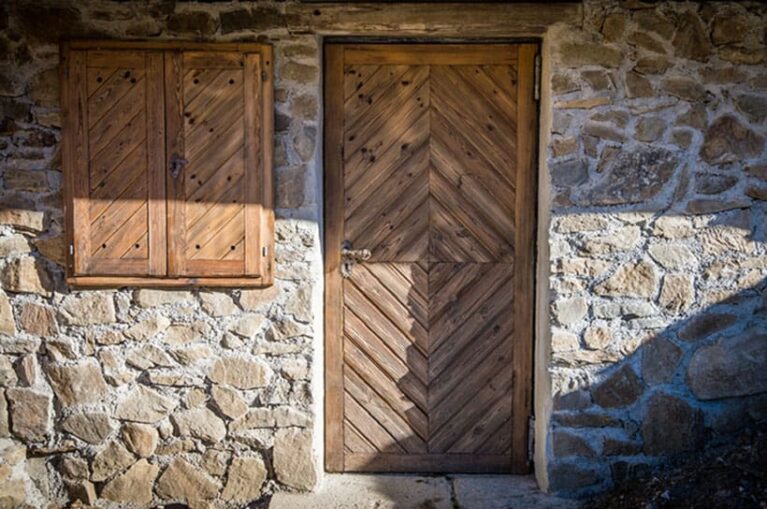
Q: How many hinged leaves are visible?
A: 3